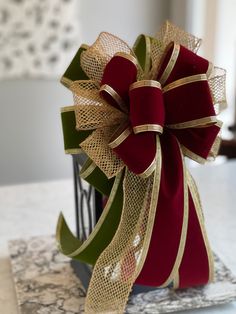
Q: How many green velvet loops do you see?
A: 4